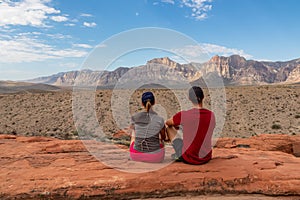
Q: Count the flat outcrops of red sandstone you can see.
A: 1